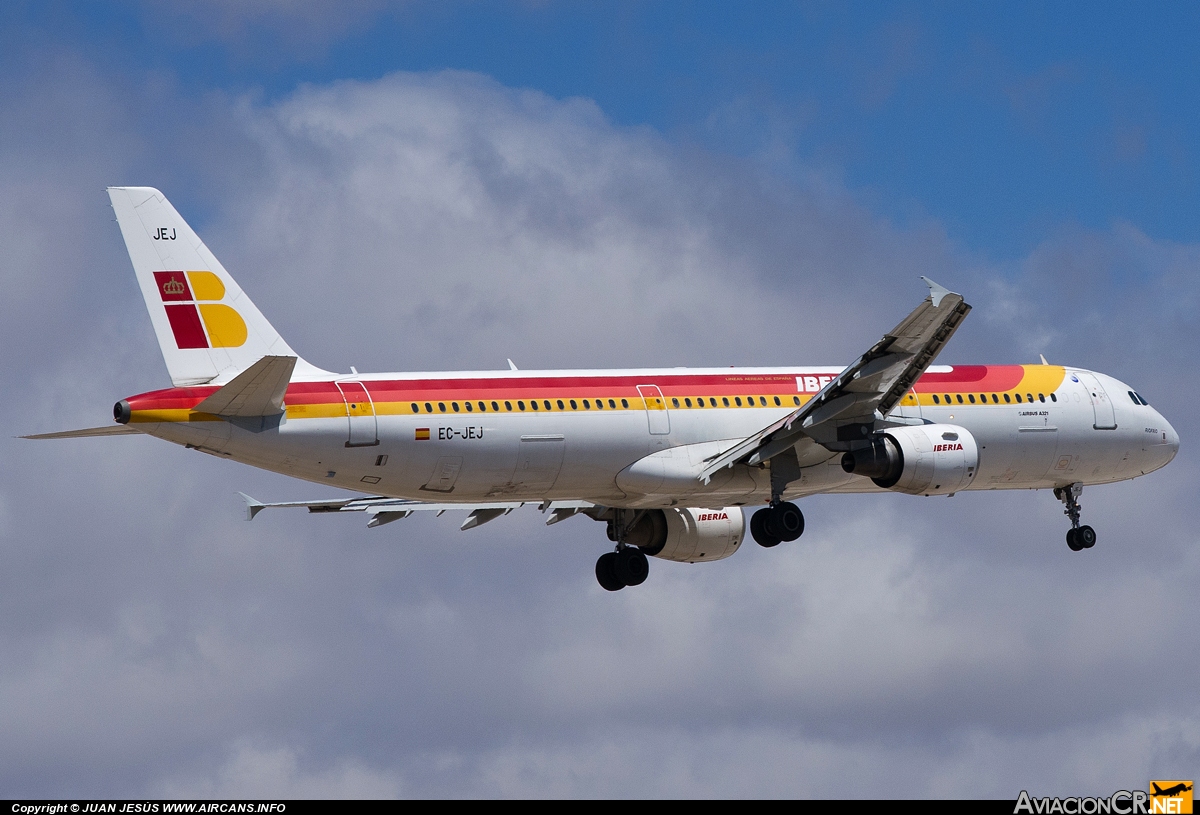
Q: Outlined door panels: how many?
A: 4